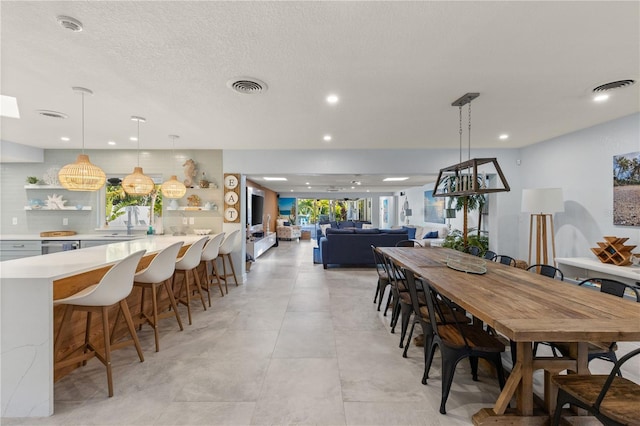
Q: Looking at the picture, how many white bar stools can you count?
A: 5